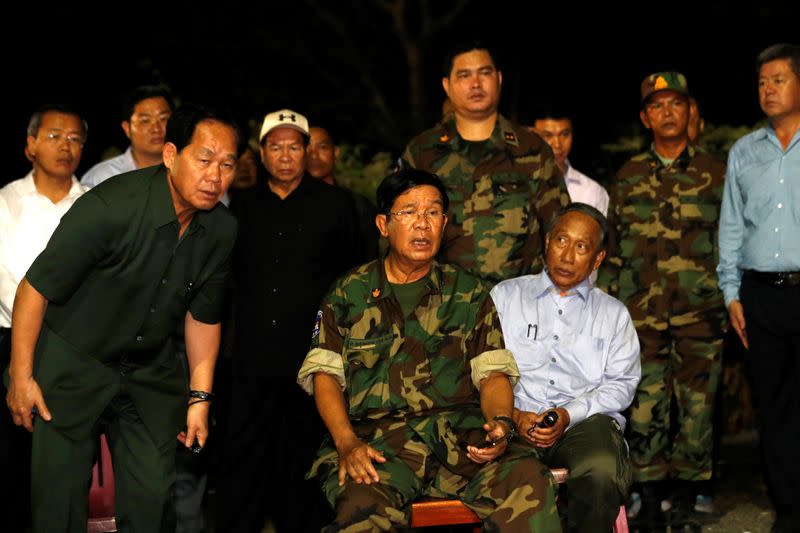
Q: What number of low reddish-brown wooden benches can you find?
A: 1